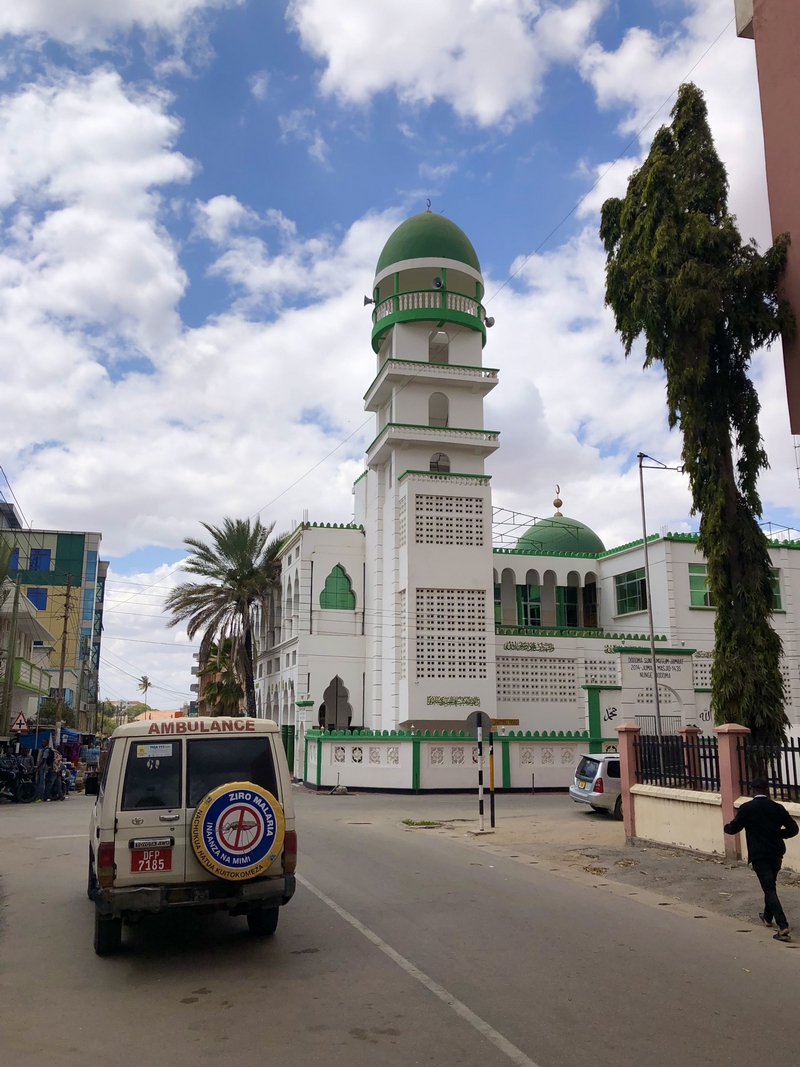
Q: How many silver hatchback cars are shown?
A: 1